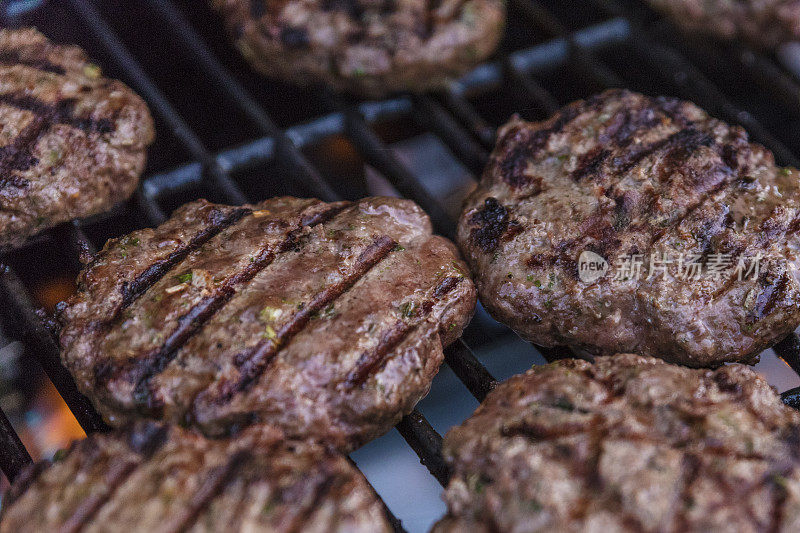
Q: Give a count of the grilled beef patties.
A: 7